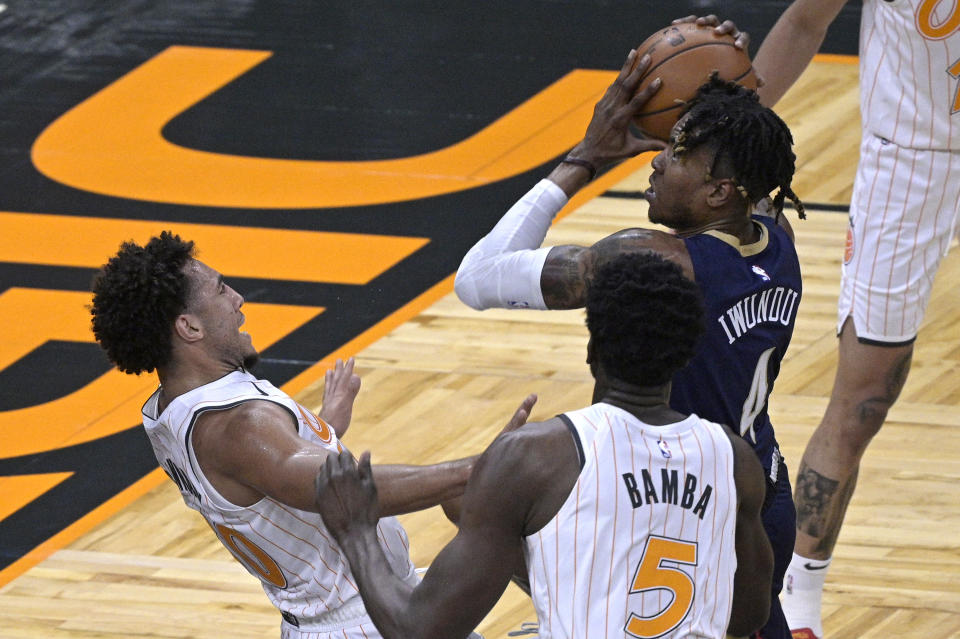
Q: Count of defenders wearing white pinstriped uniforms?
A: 3